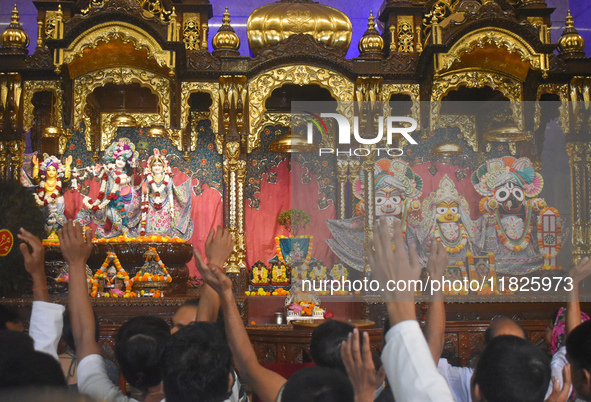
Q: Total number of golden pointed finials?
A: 4